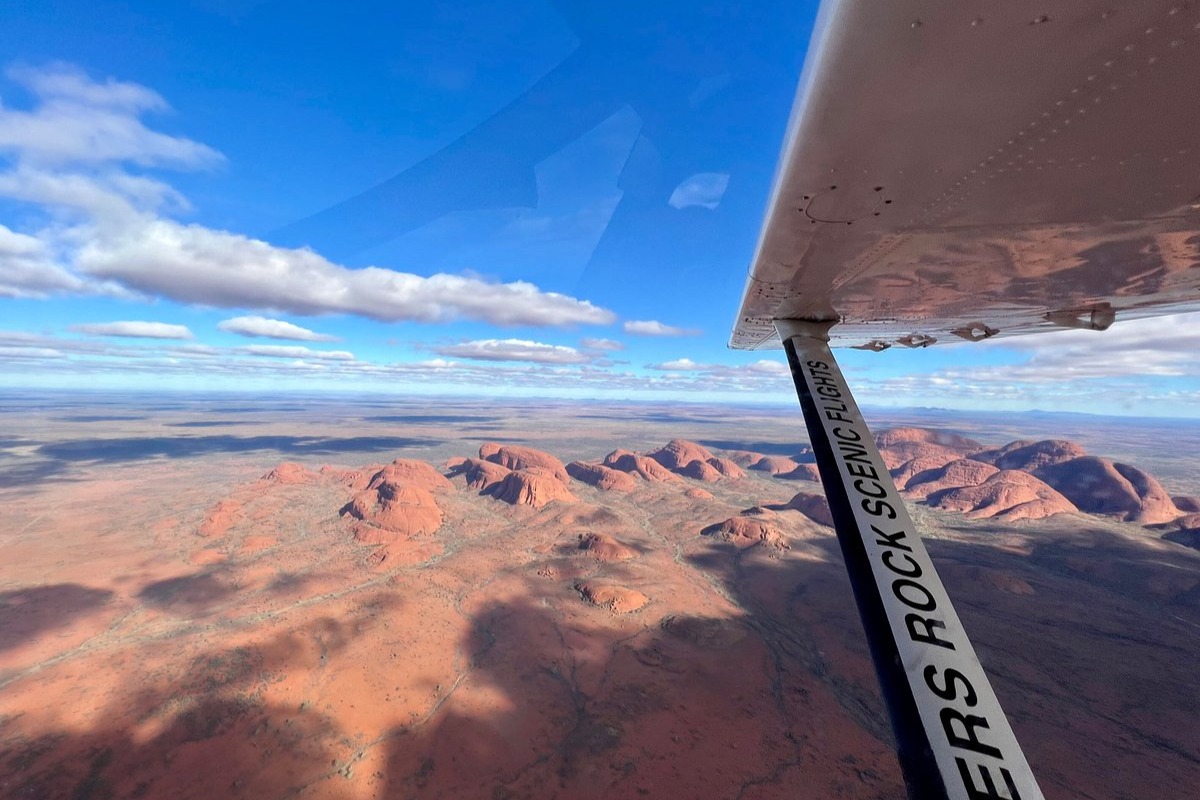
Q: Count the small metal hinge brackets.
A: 4